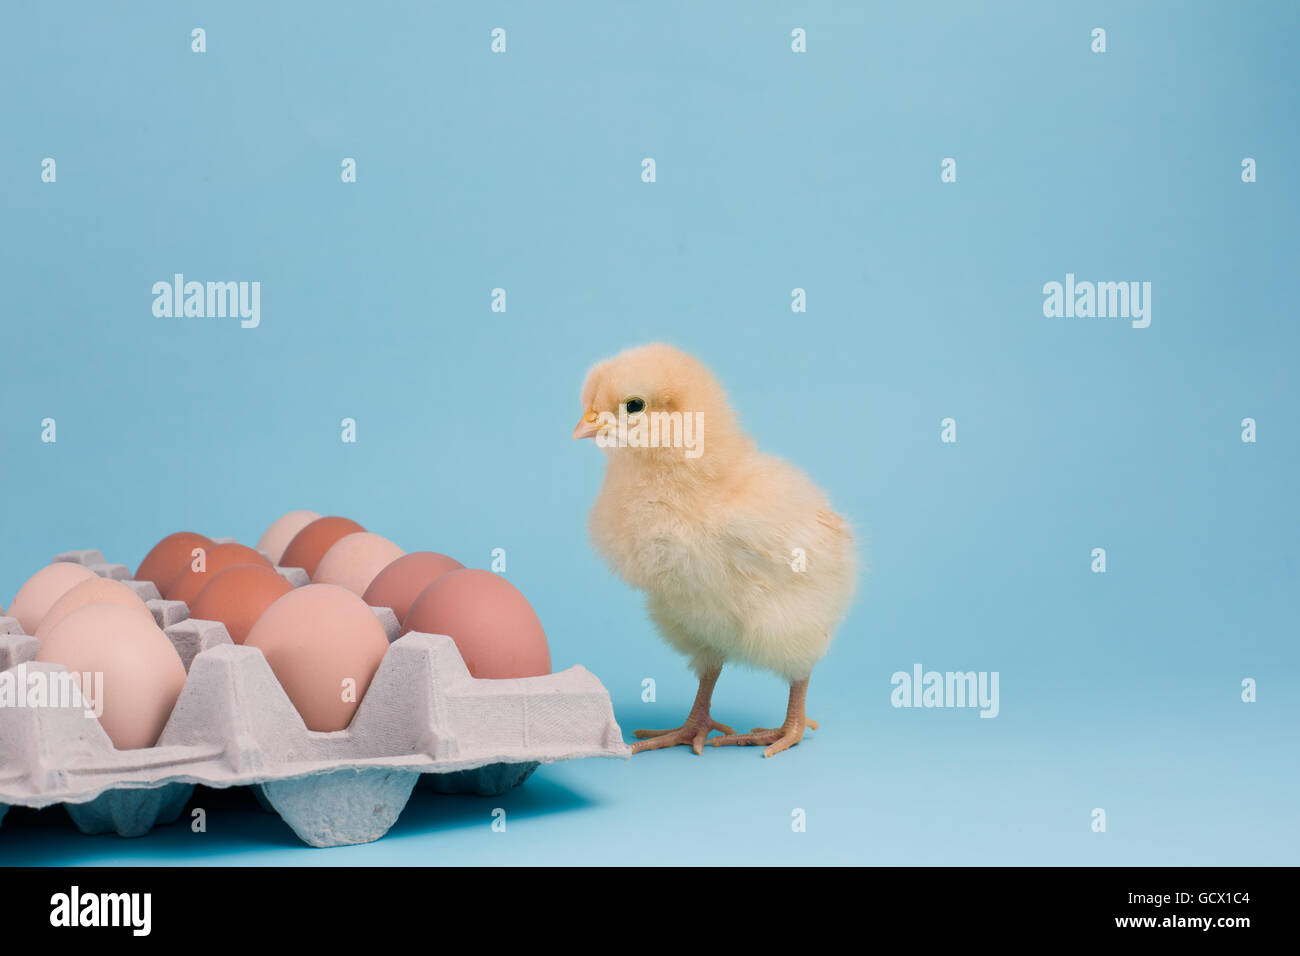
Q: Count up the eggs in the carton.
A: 12